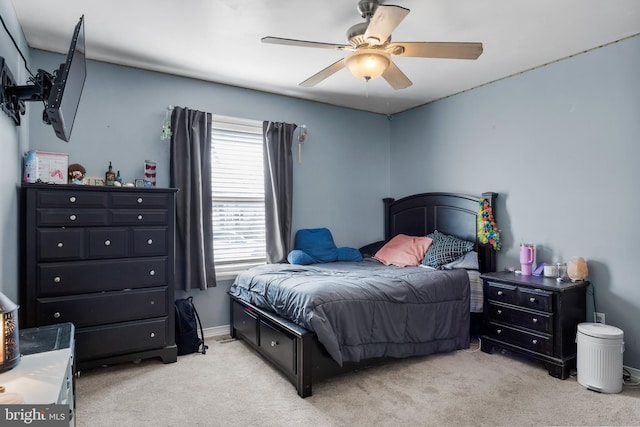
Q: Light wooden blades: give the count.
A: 5